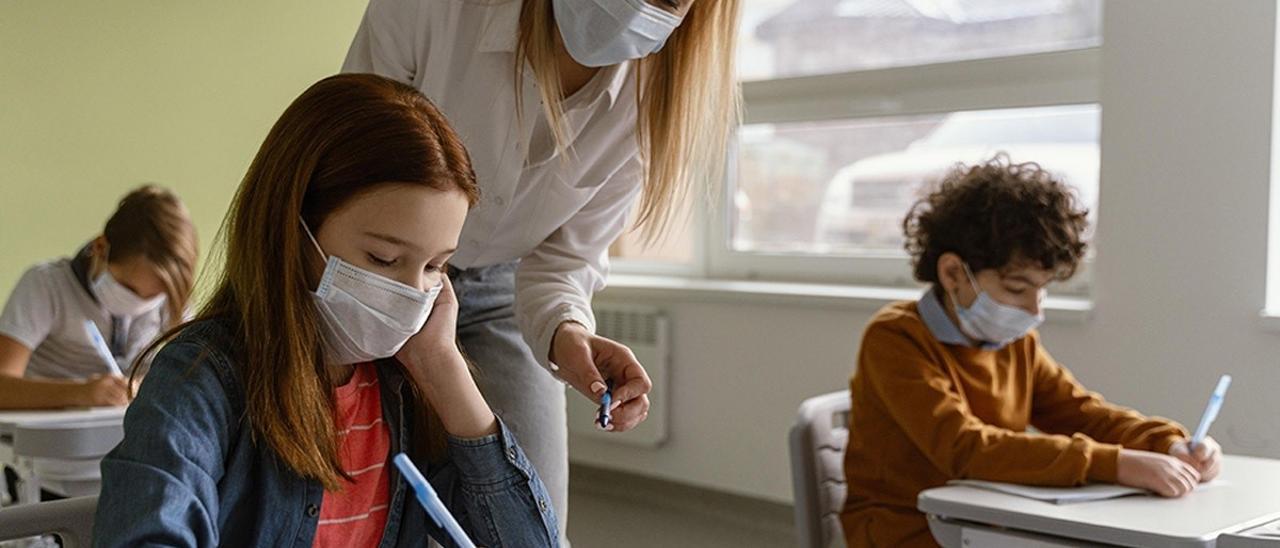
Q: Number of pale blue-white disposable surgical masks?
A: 4